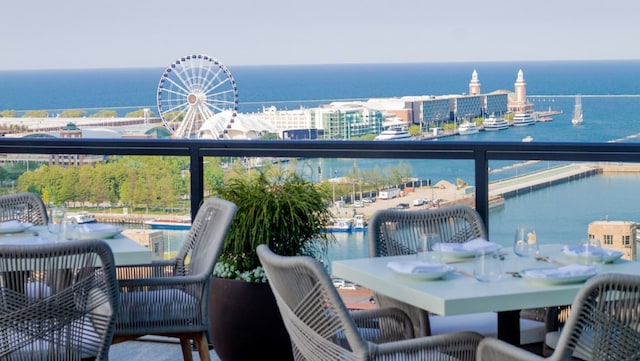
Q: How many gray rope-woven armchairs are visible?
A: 6